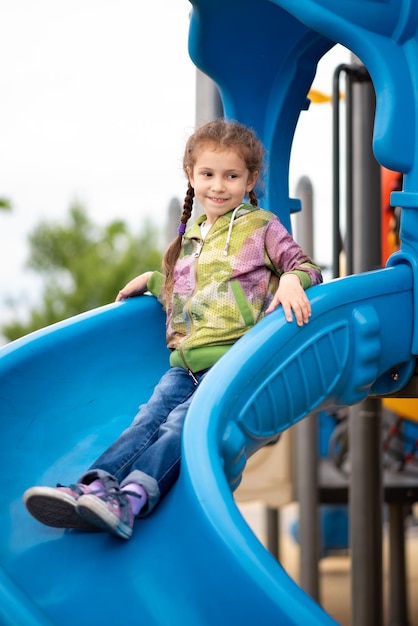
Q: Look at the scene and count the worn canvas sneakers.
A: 2